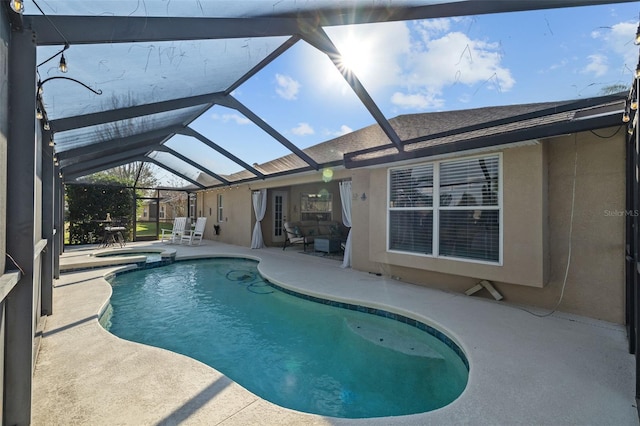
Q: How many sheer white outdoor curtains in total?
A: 2